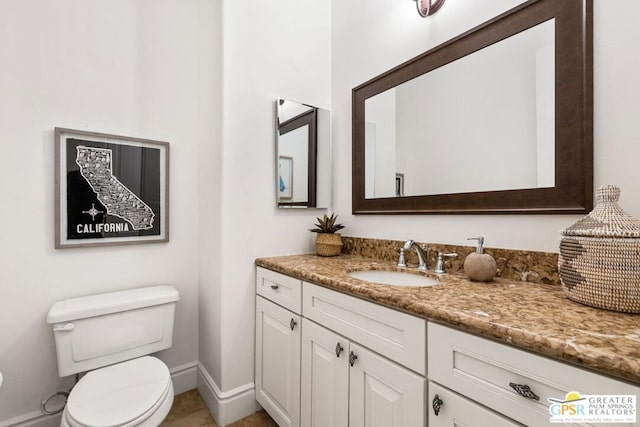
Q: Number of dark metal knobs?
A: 6